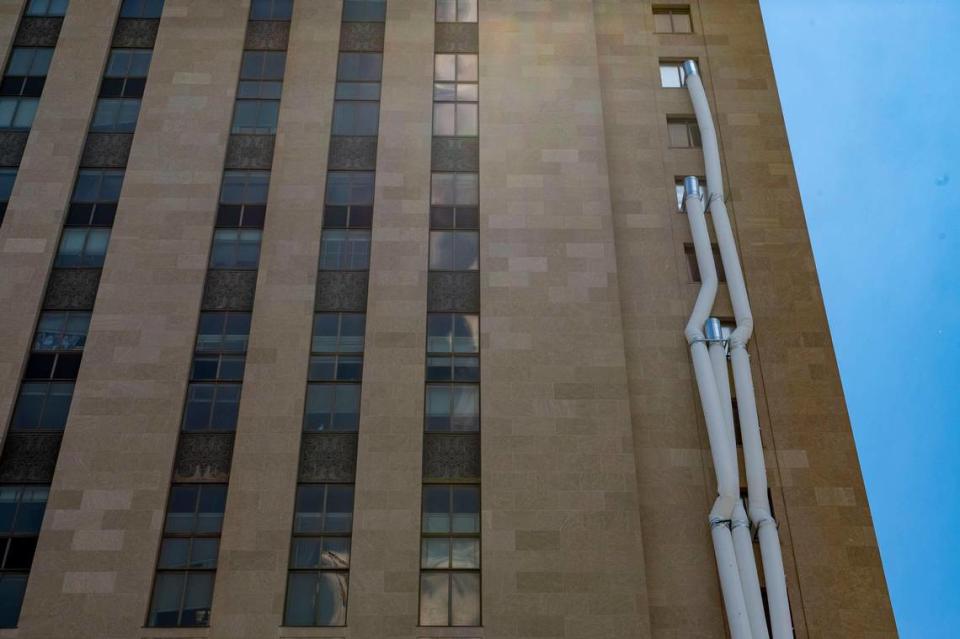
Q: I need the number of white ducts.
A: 3